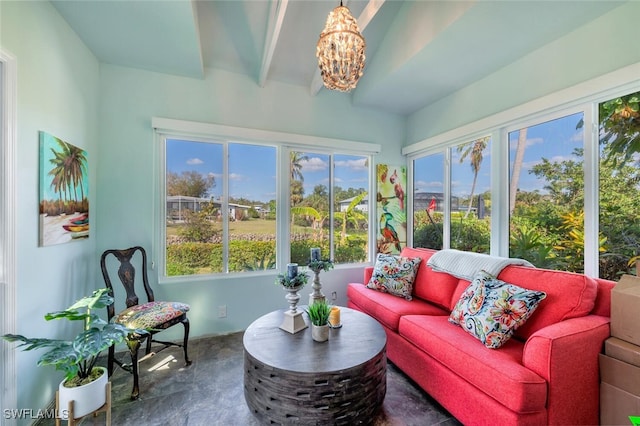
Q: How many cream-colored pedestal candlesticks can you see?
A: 2